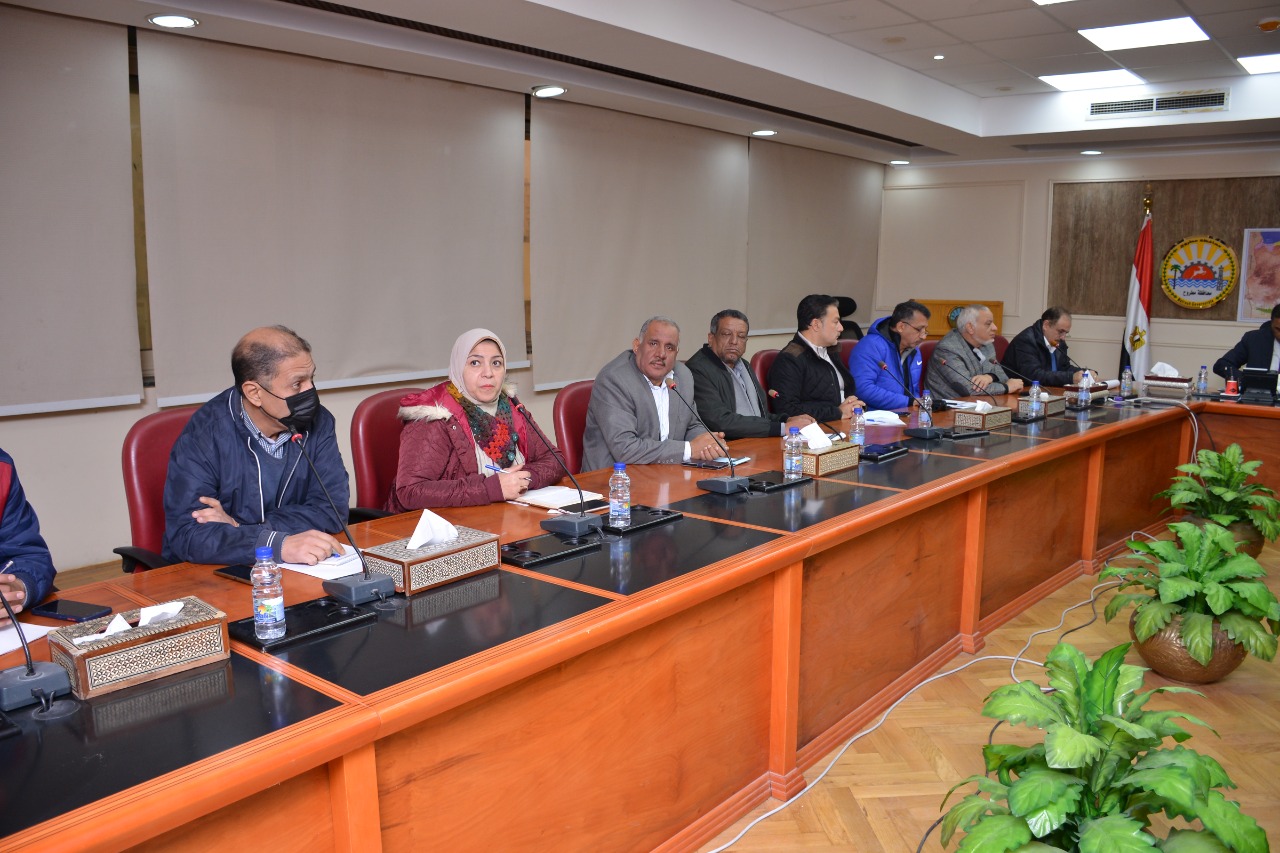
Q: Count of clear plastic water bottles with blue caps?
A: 9